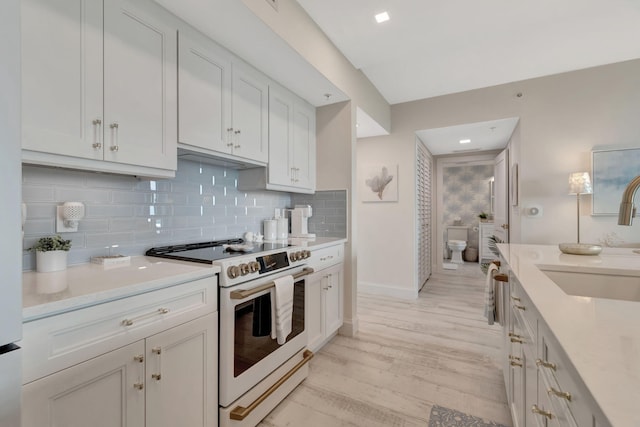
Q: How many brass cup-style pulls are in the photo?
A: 0